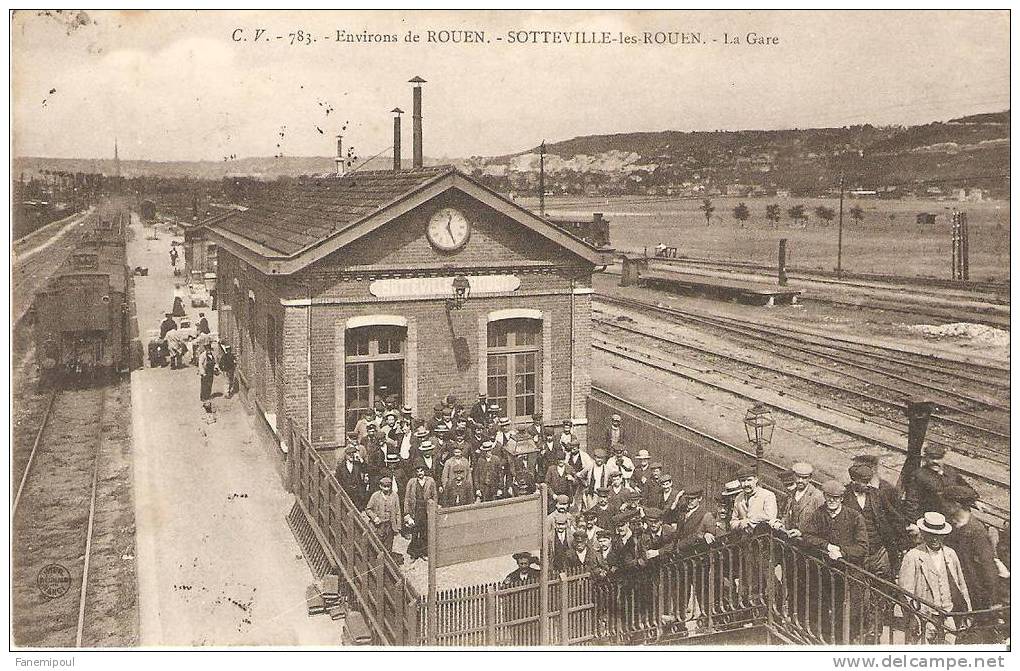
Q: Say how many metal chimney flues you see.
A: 3